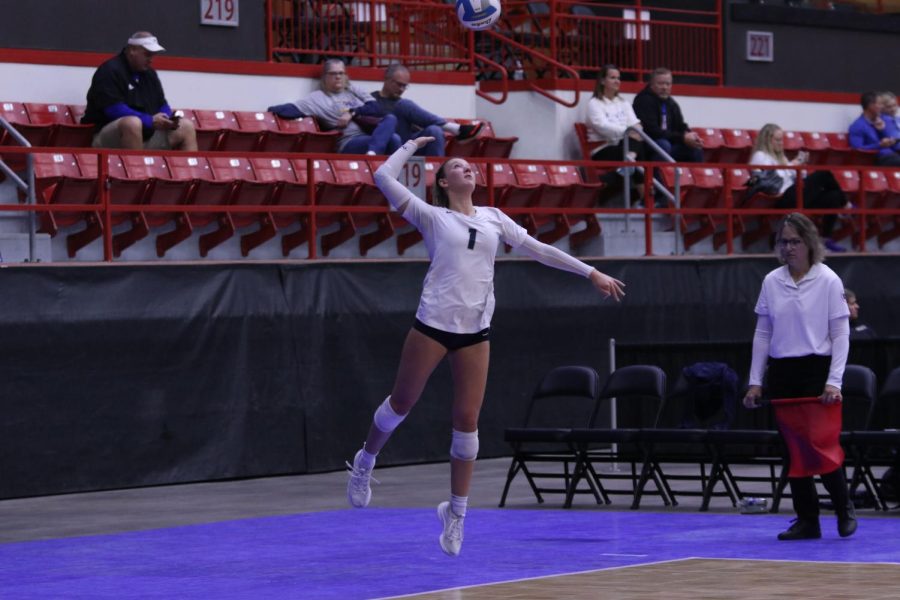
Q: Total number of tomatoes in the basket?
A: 0